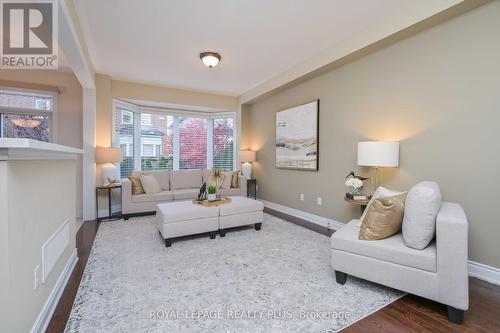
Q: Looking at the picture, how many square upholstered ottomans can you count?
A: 2